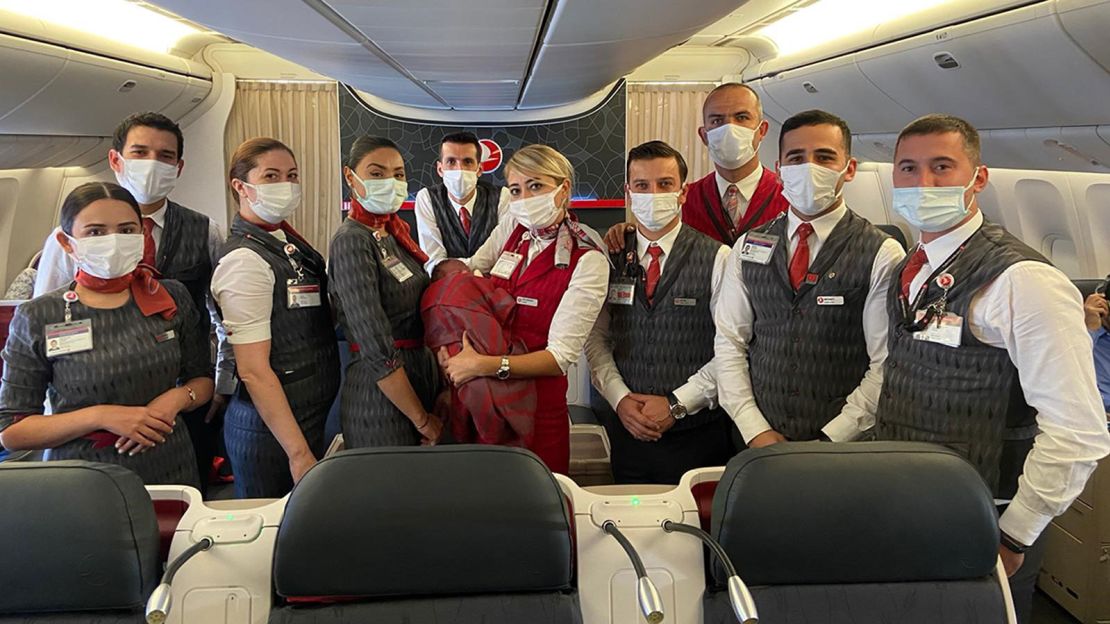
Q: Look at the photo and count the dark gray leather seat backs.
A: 3